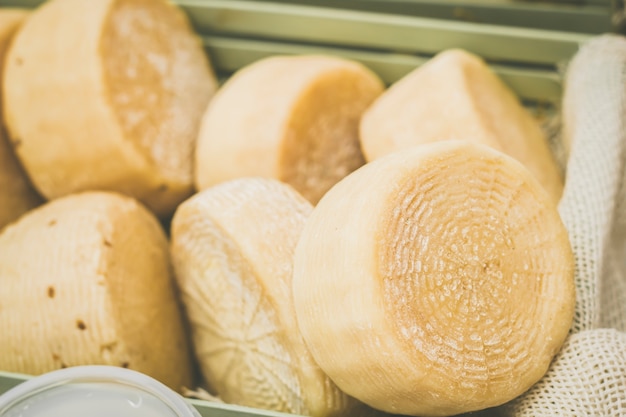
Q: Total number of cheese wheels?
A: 7